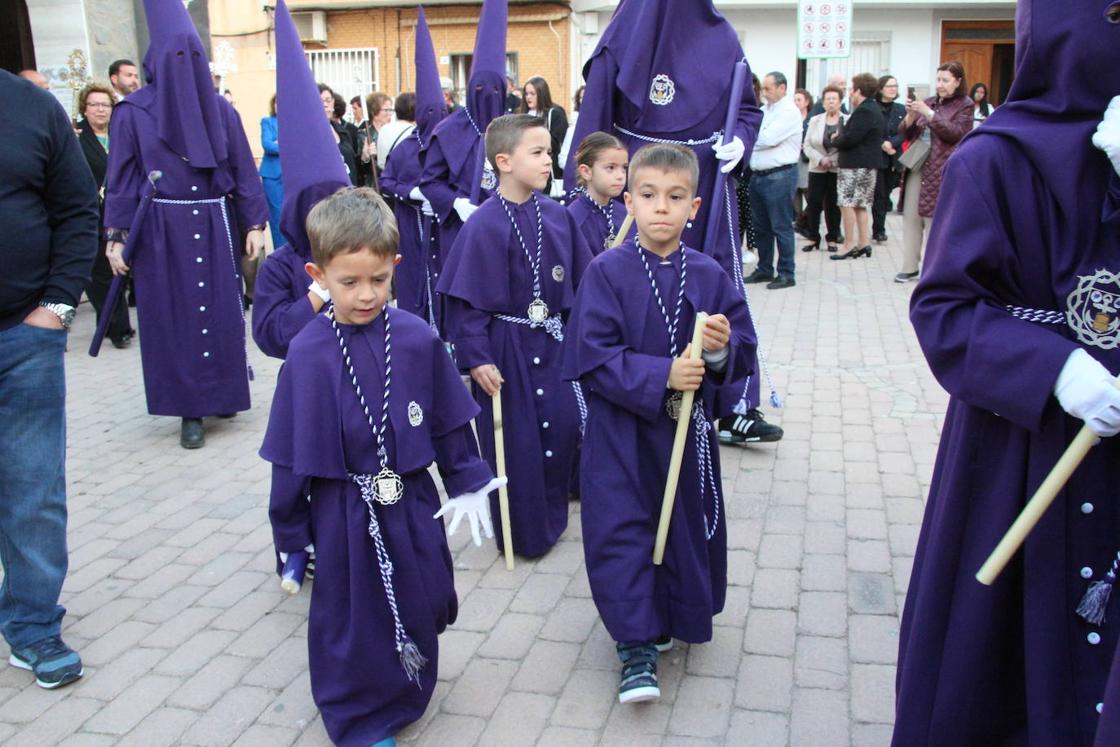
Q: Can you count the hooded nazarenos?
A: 6